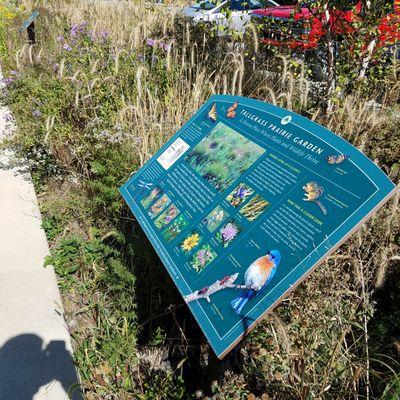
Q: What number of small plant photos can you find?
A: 10